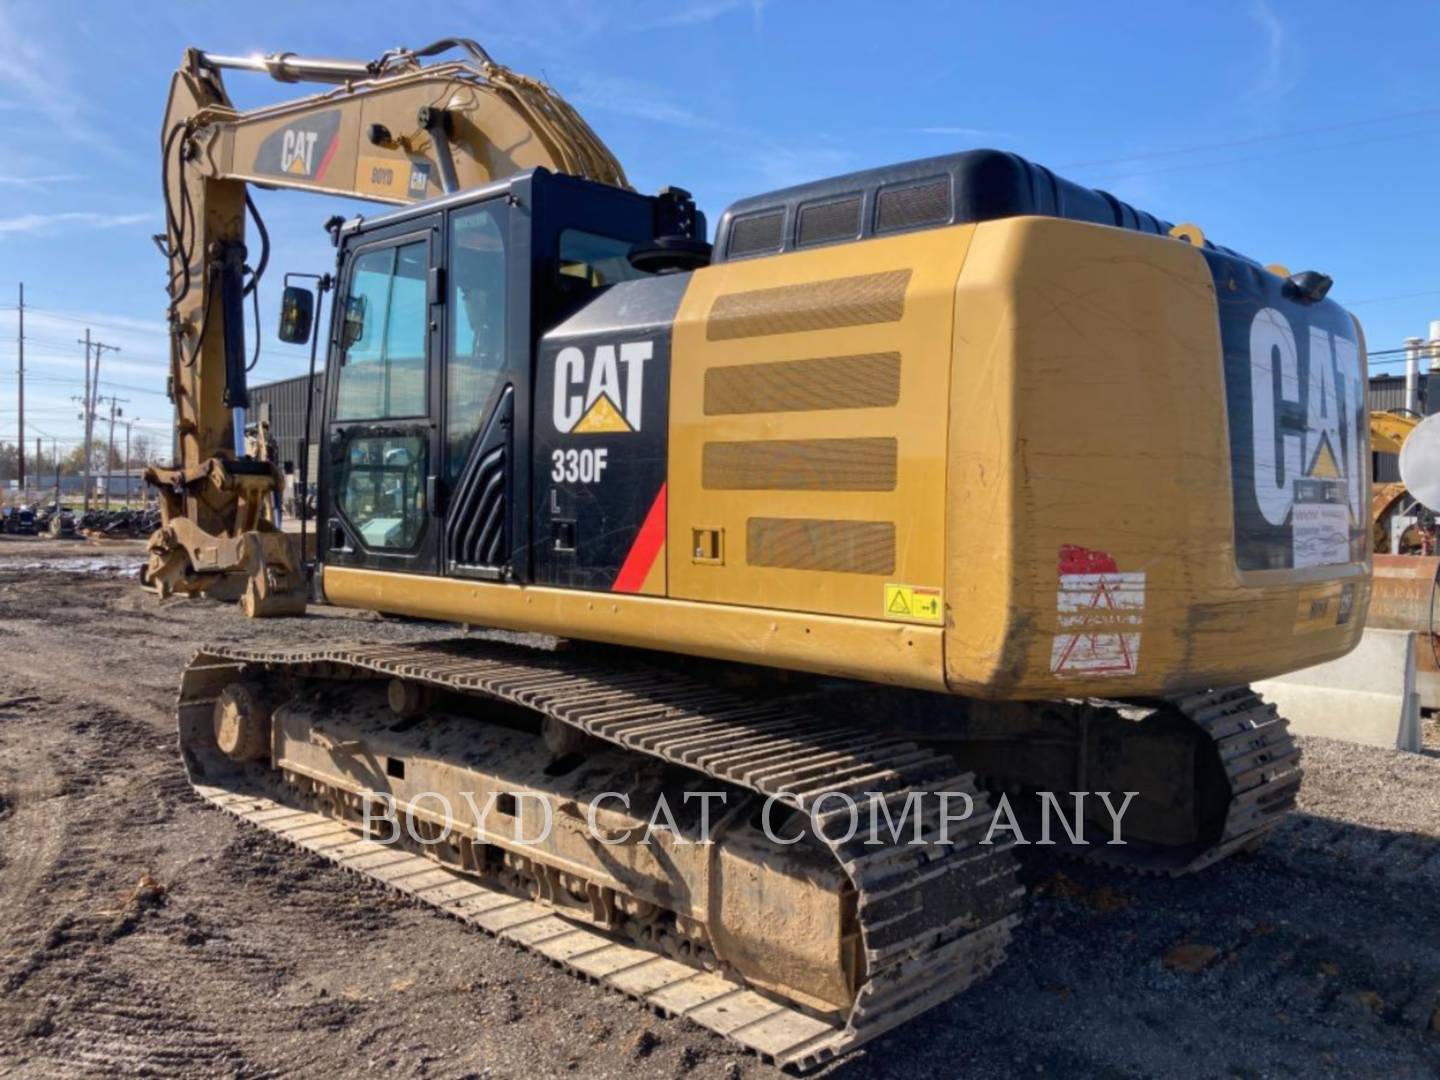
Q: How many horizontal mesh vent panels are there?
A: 4